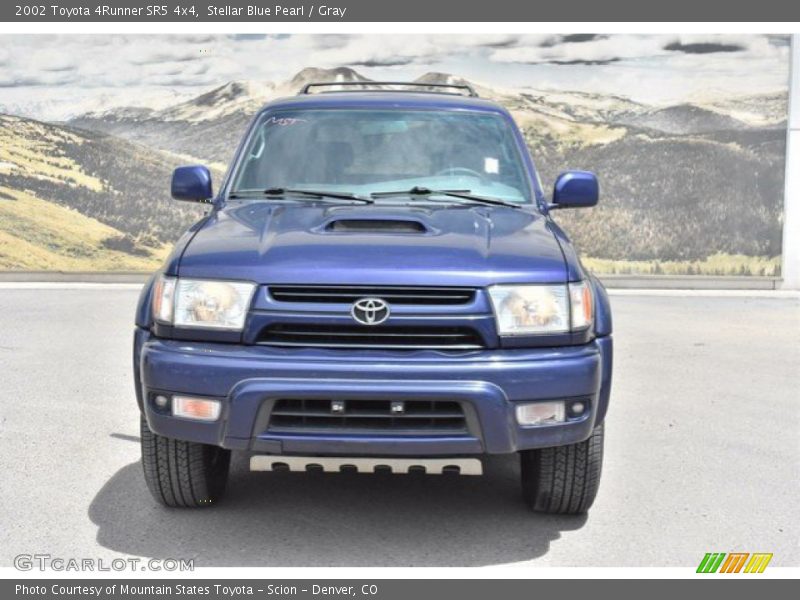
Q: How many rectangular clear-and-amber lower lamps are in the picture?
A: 2